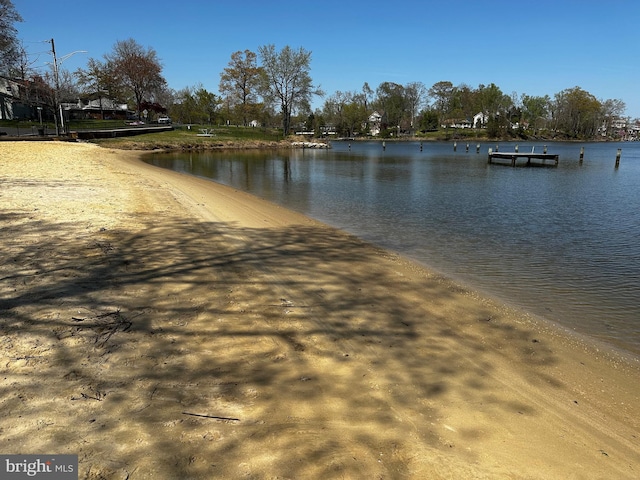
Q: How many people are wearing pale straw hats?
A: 0